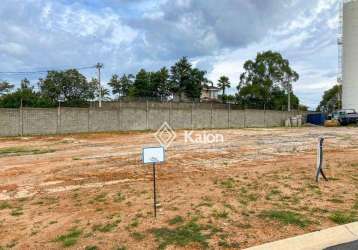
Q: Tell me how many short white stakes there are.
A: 1